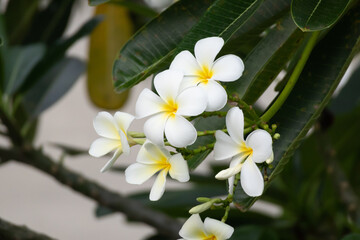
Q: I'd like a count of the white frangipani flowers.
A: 6